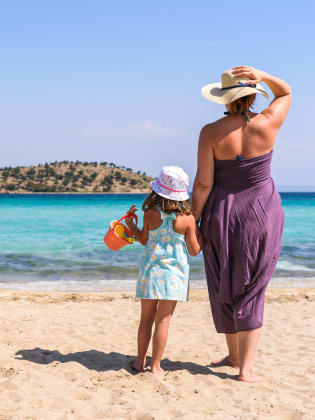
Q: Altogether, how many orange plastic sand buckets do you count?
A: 1